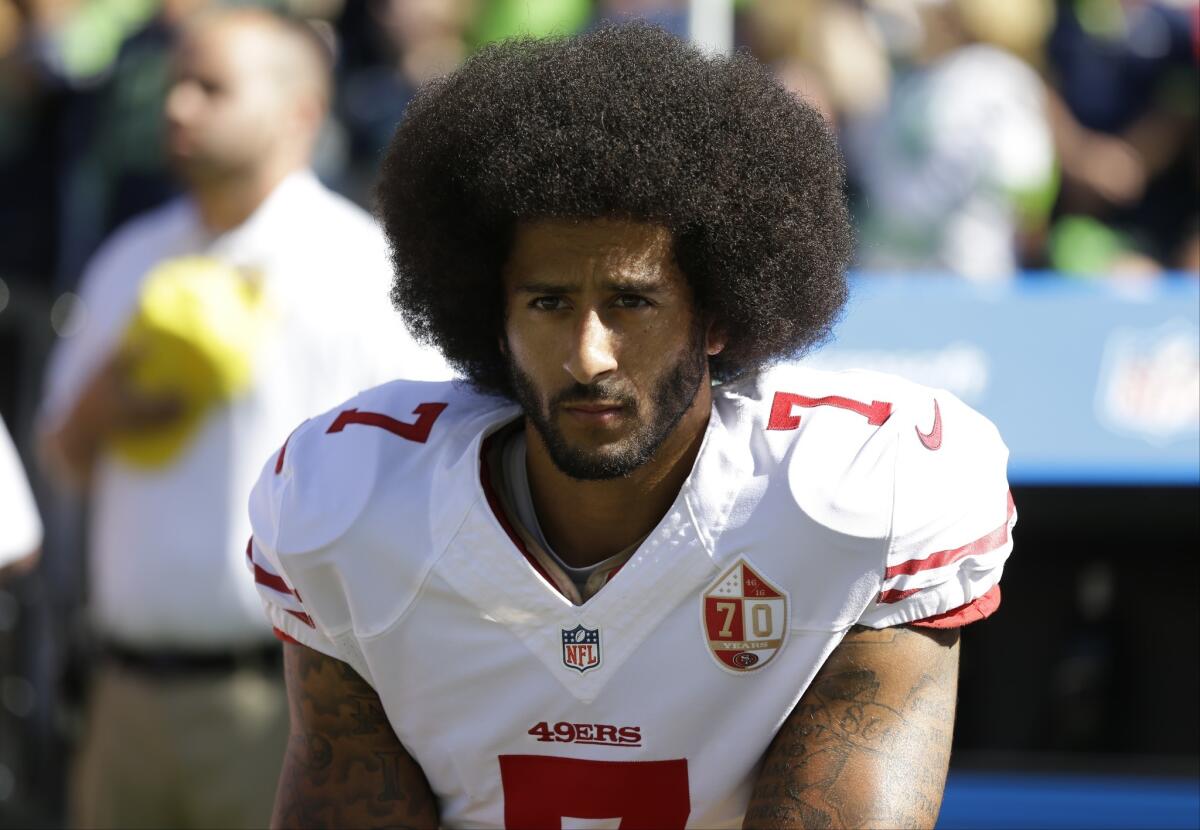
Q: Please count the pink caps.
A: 0